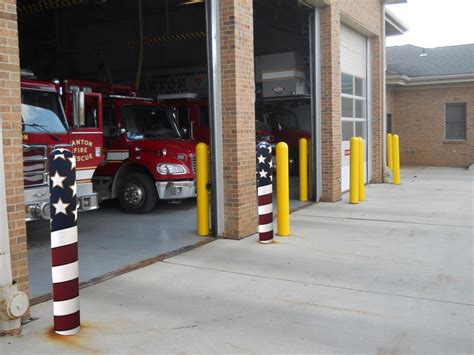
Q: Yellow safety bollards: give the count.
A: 7